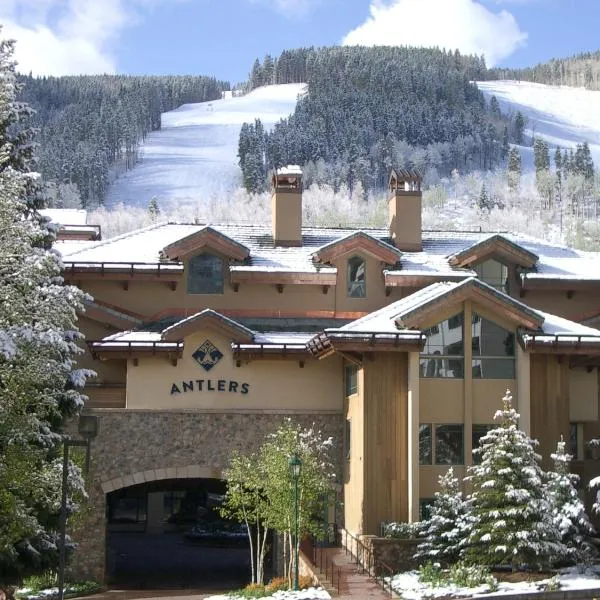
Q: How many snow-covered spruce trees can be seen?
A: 3